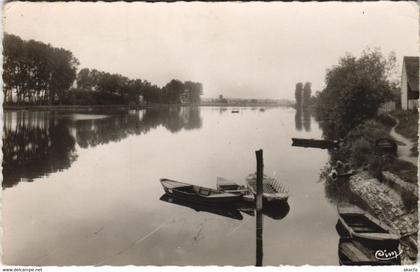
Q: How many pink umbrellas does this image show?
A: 0